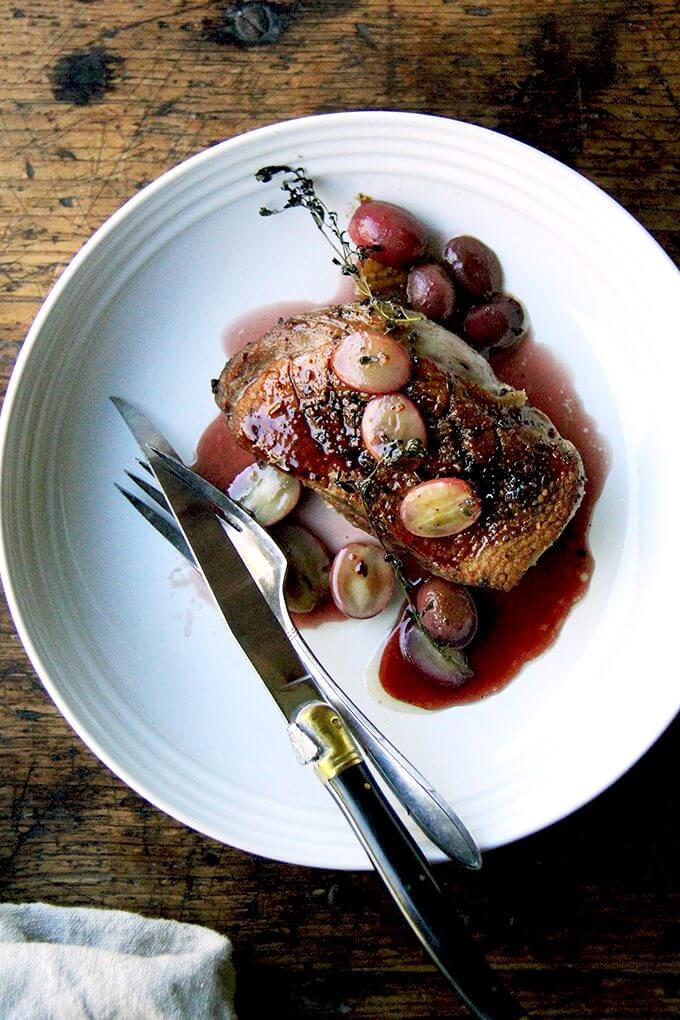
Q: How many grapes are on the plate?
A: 12